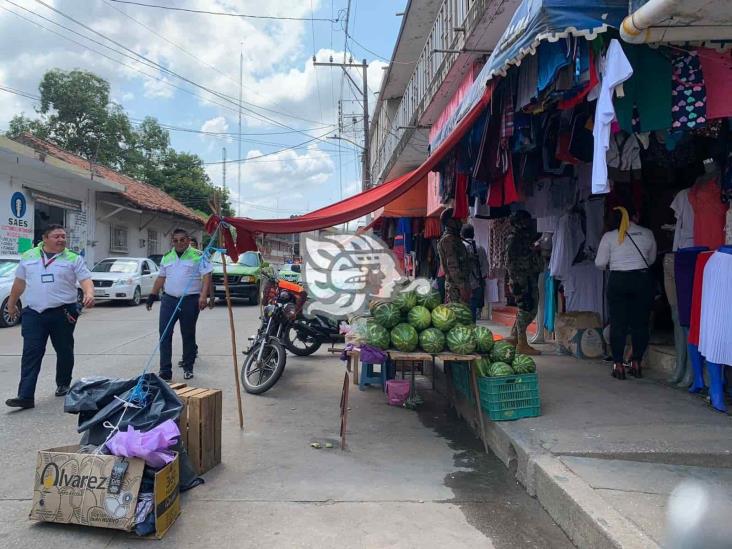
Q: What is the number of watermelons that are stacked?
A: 15